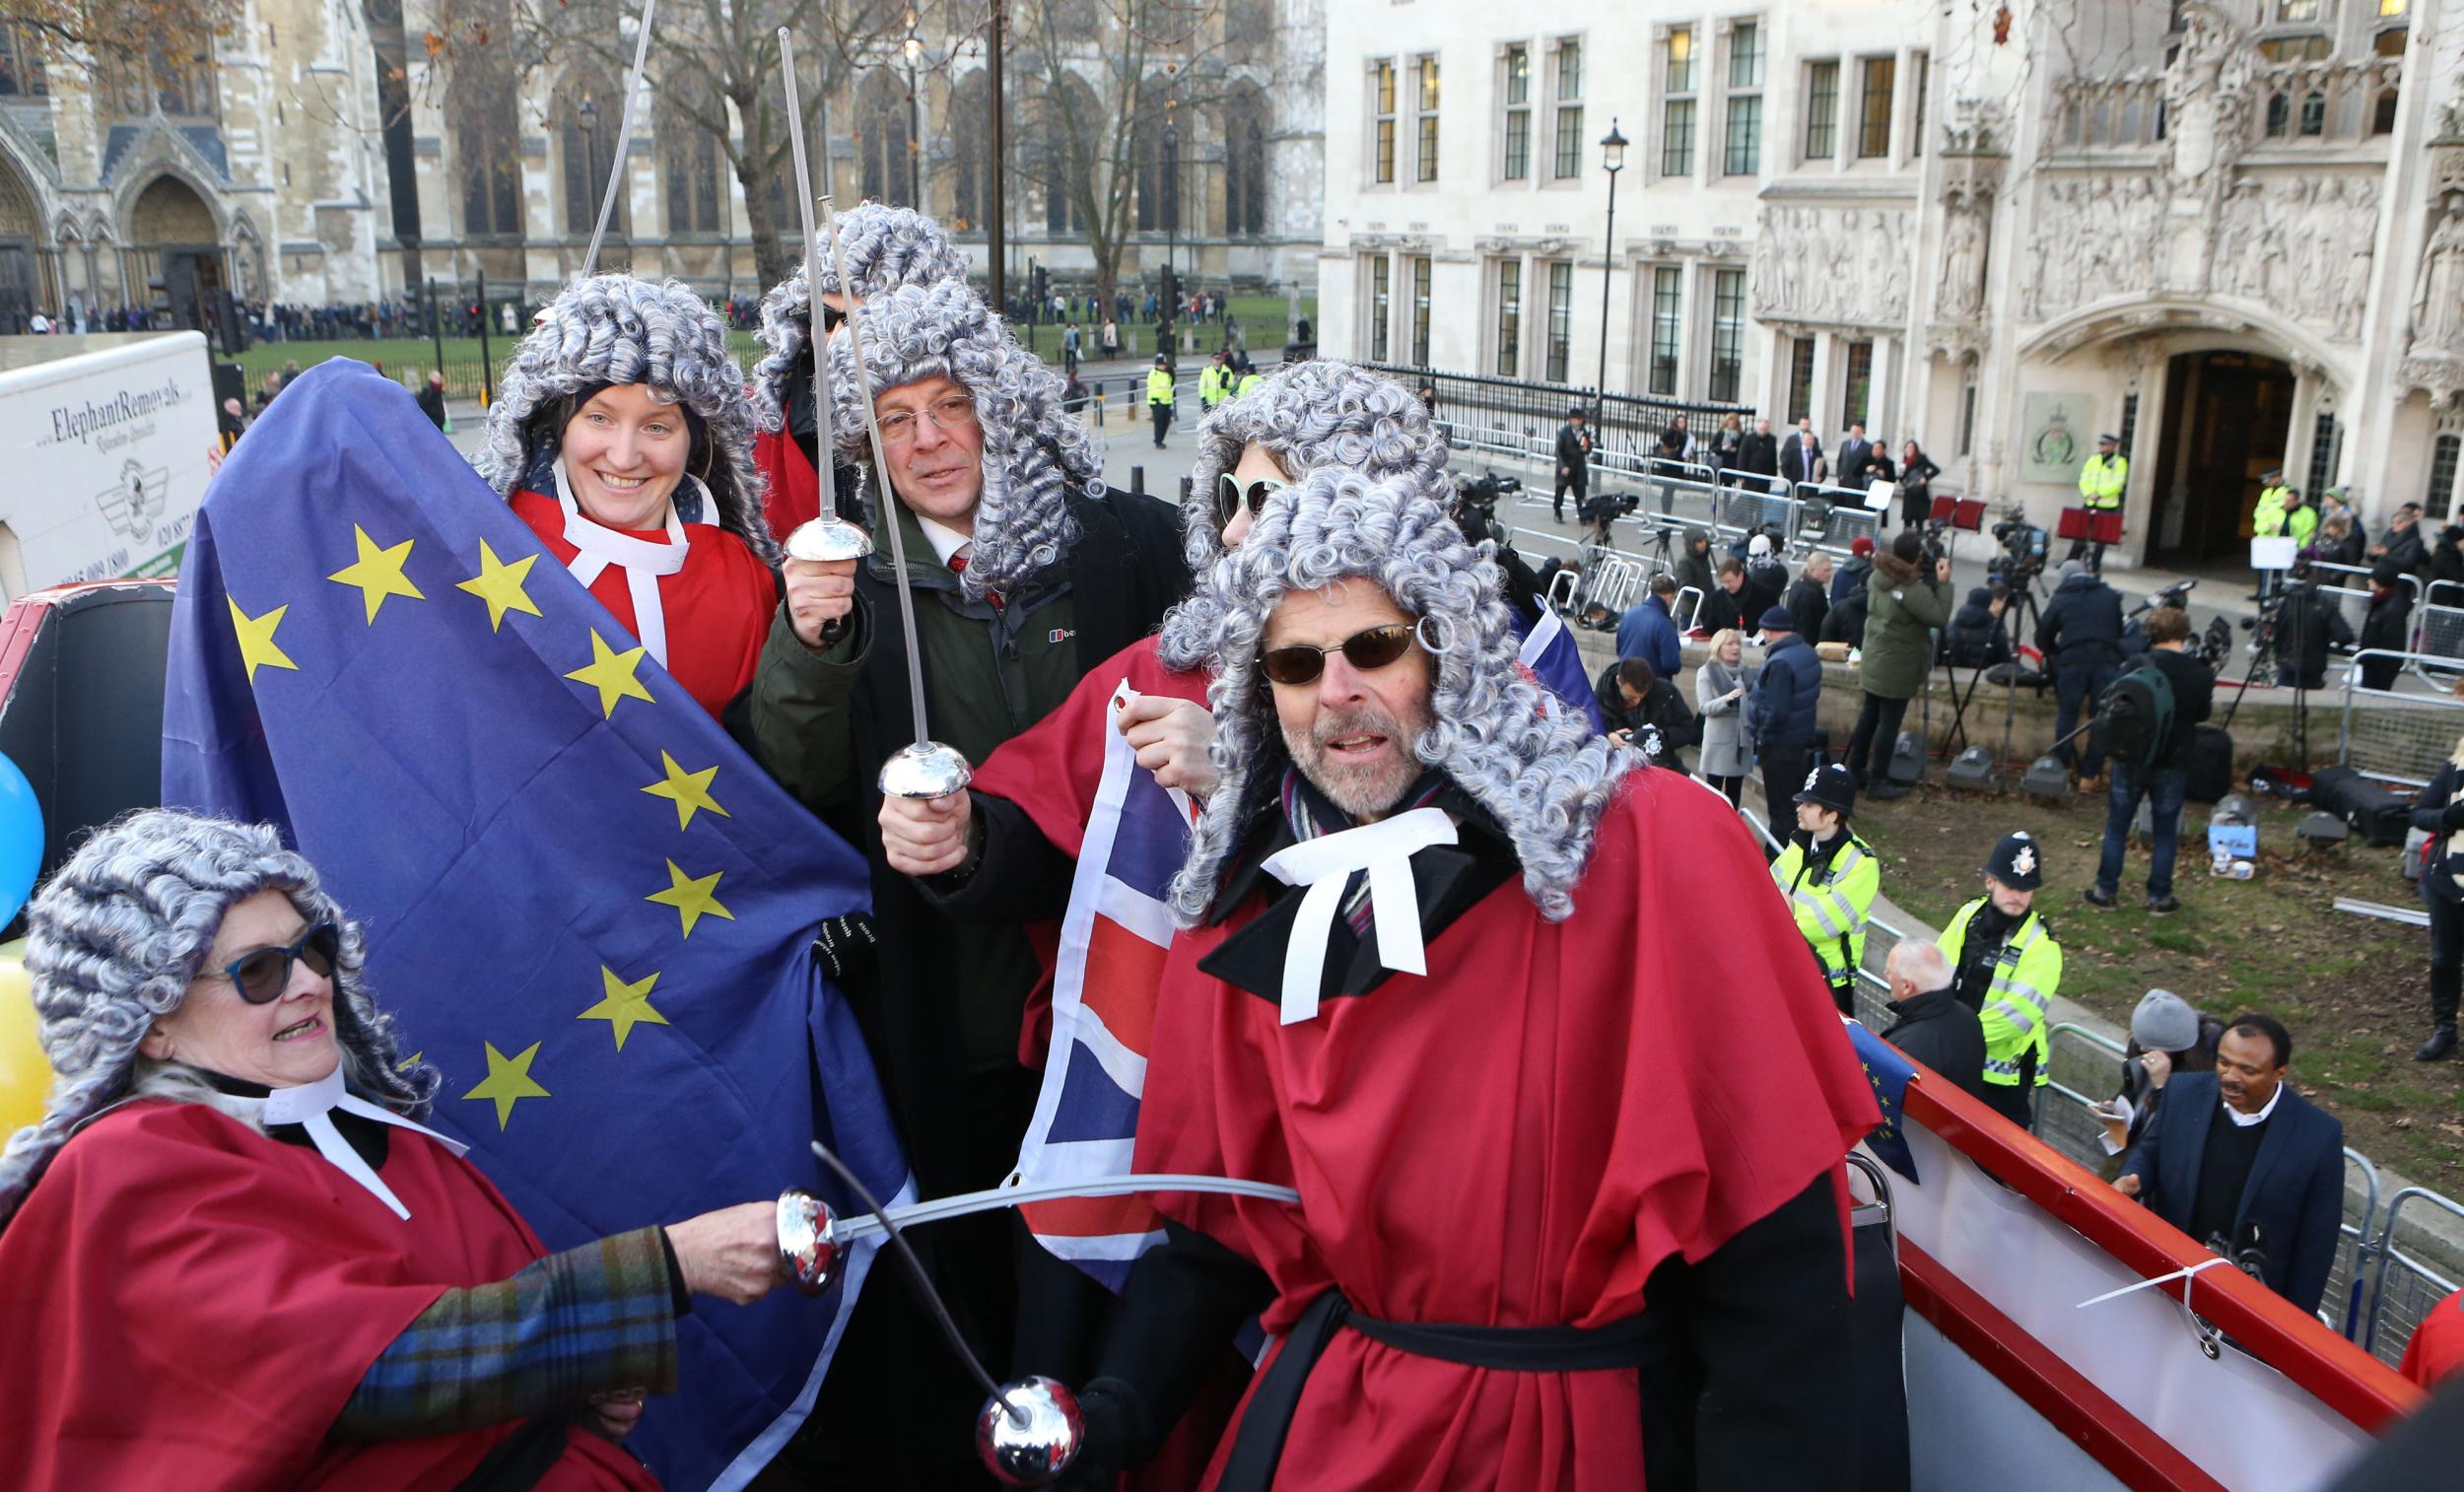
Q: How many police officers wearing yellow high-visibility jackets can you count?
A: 8